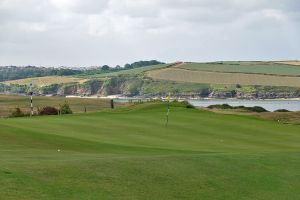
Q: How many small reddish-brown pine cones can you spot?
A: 0